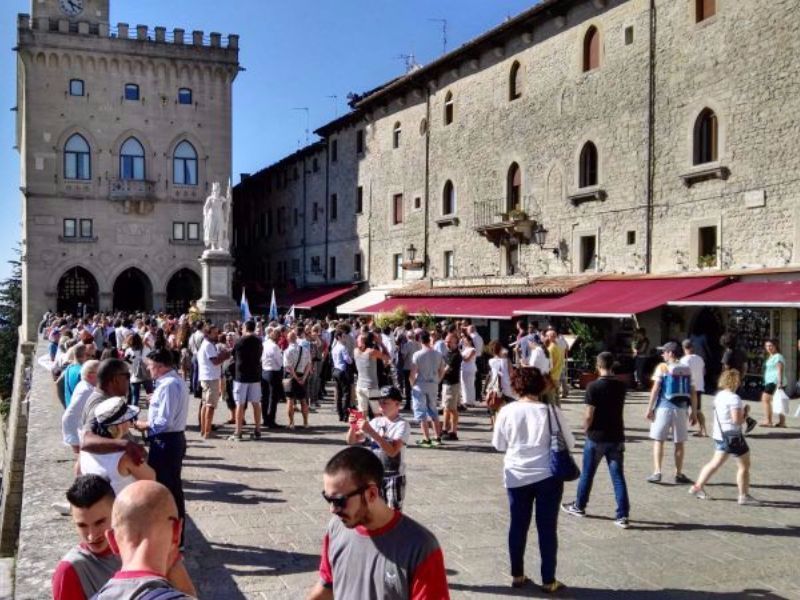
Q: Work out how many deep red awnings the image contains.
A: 4